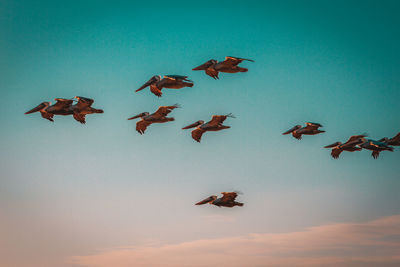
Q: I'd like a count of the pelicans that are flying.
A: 11